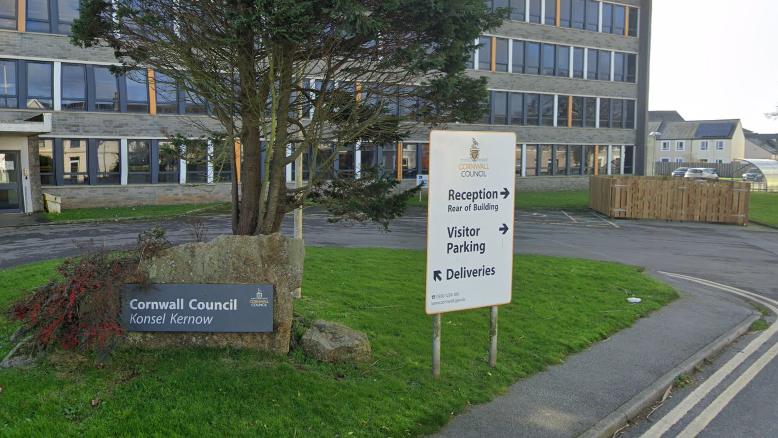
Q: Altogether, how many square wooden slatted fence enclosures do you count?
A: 1